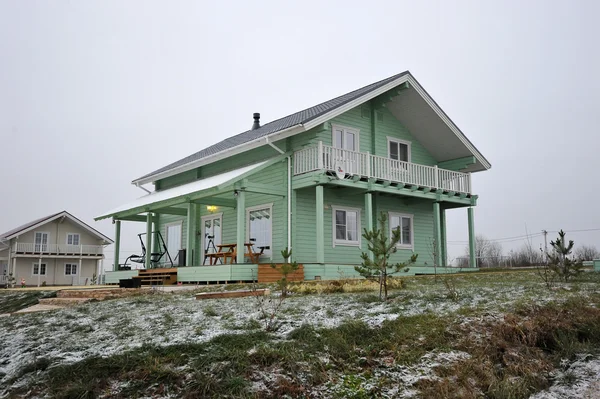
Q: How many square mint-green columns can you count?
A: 8